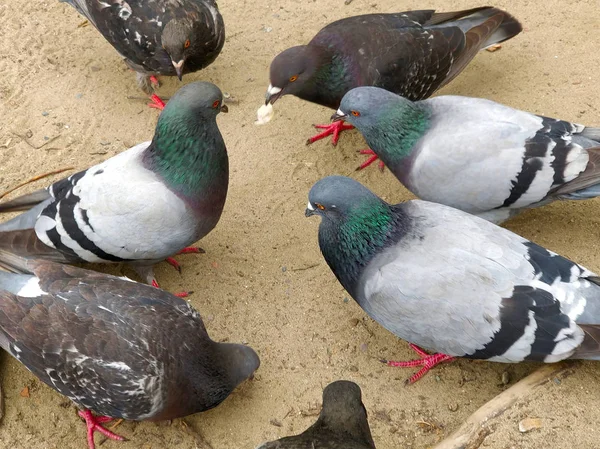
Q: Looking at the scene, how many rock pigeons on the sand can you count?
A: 7